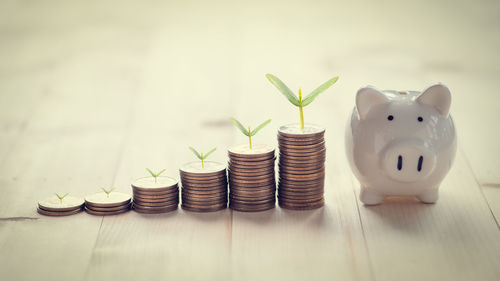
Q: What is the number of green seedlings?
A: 6